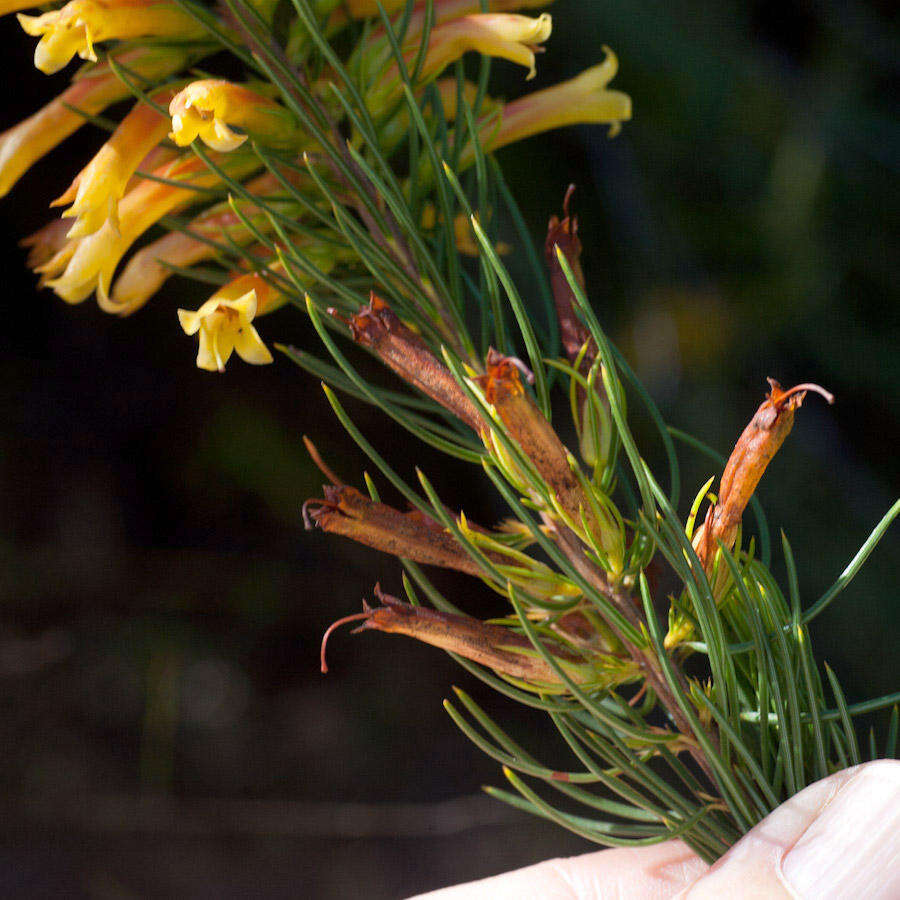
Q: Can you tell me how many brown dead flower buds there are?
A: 6